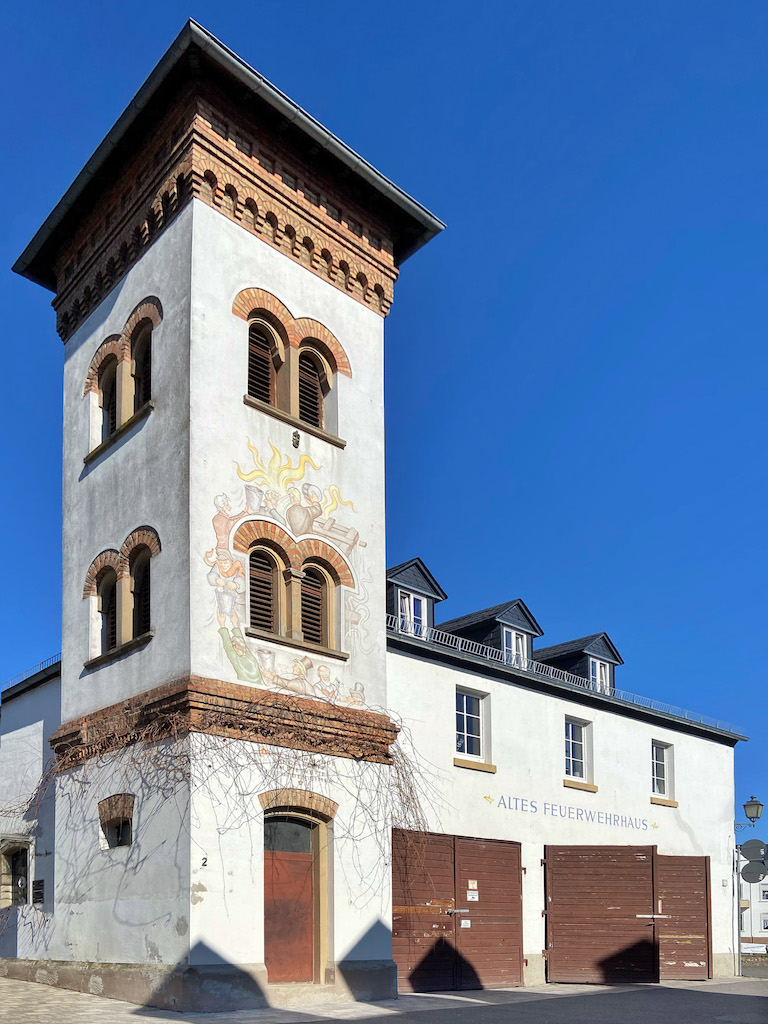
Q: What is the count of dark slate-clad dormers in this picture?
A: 3